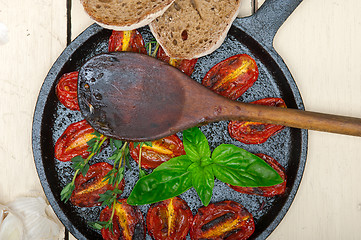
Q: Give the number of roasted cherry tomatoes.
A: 12